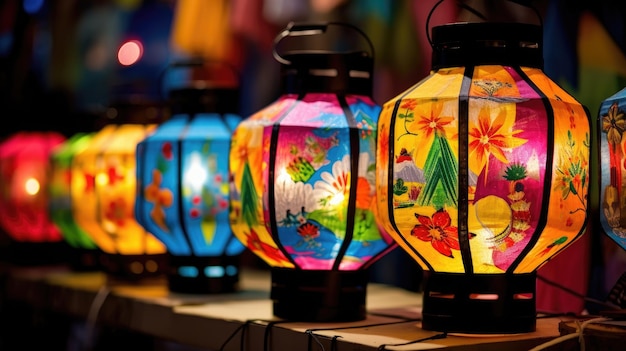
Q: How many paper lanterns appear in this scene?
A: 7